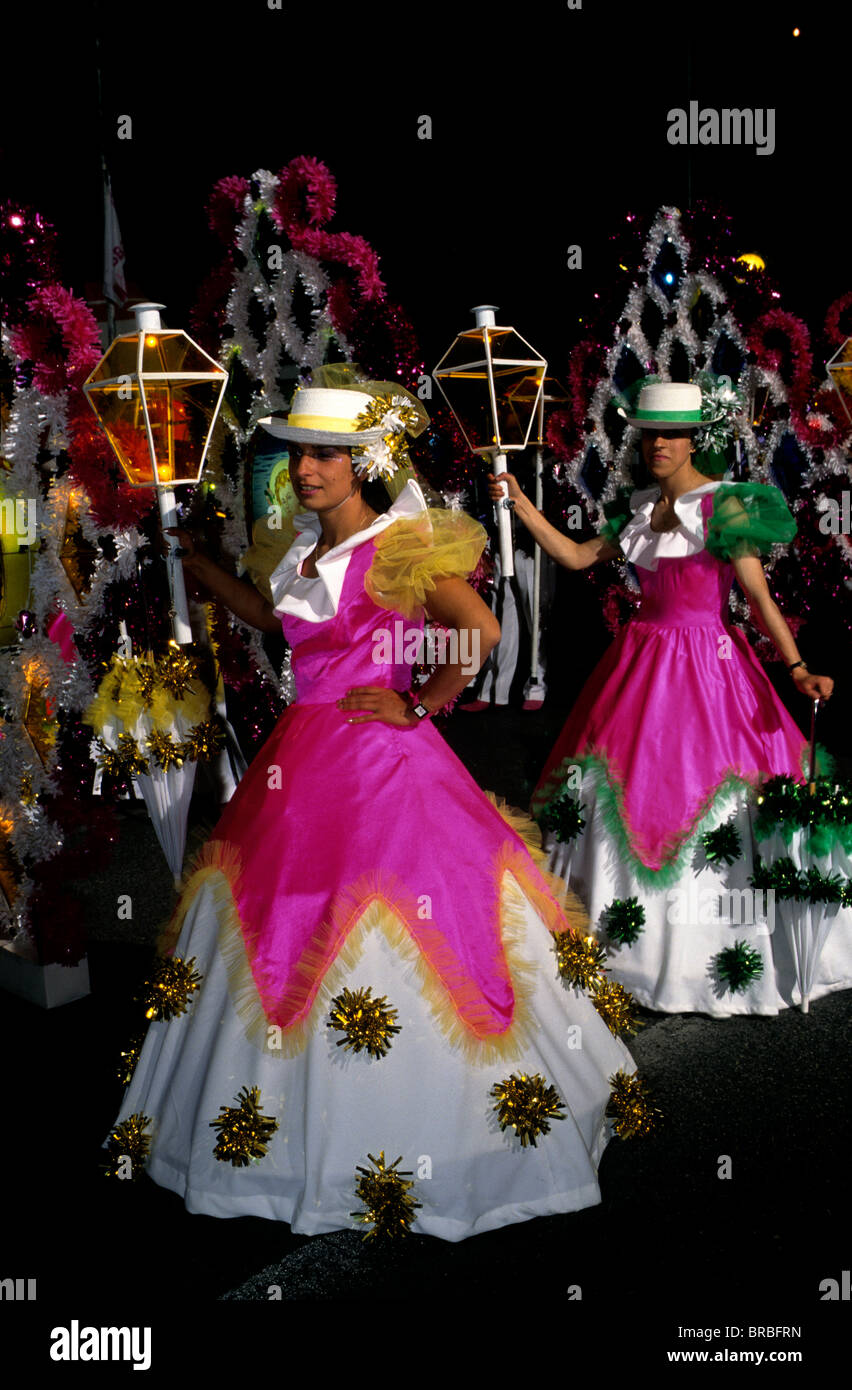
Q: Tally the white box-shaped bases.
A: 1